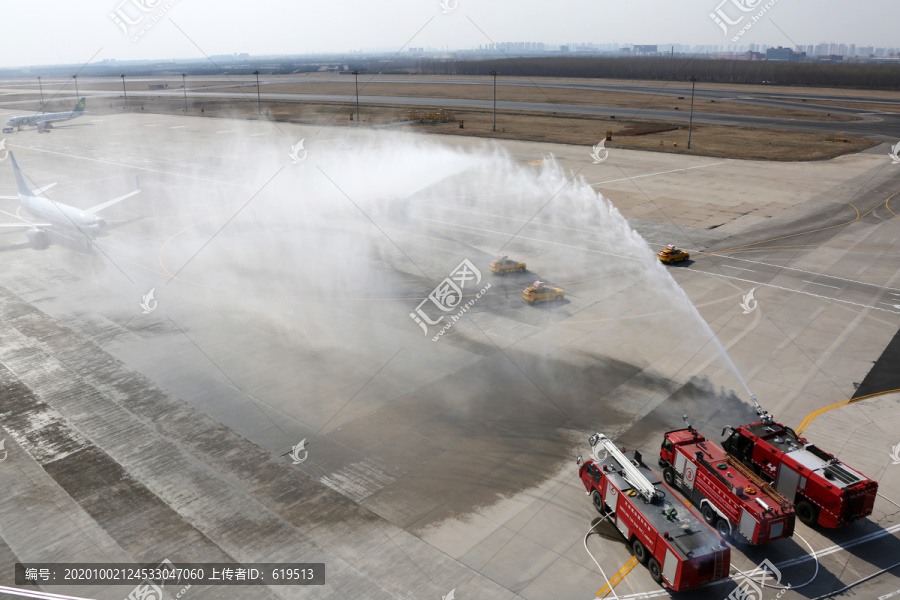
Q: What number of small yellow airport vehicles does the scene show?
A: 3